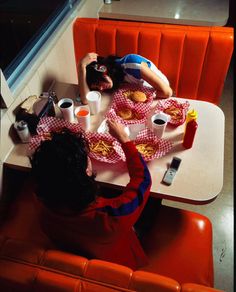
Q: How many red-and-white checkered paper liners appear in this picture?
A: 6